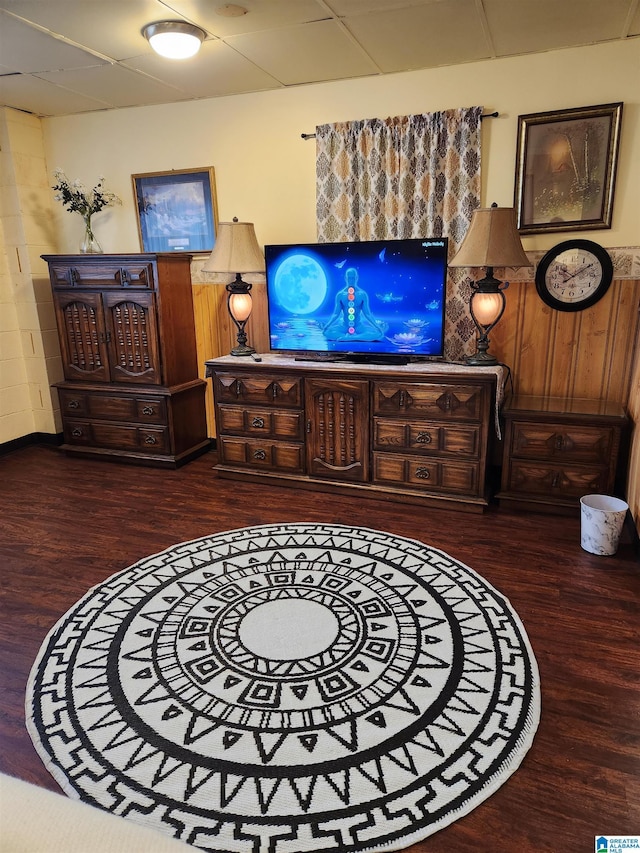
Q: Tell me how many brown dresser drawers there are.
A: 11